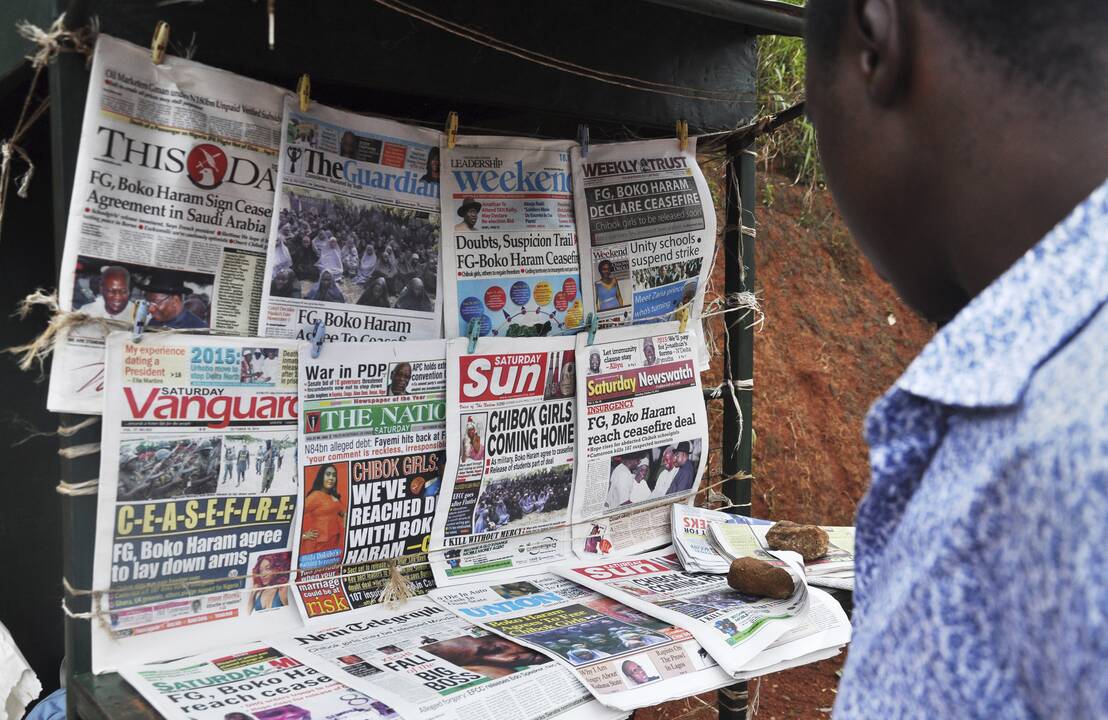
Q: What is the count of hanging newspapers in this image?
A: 8